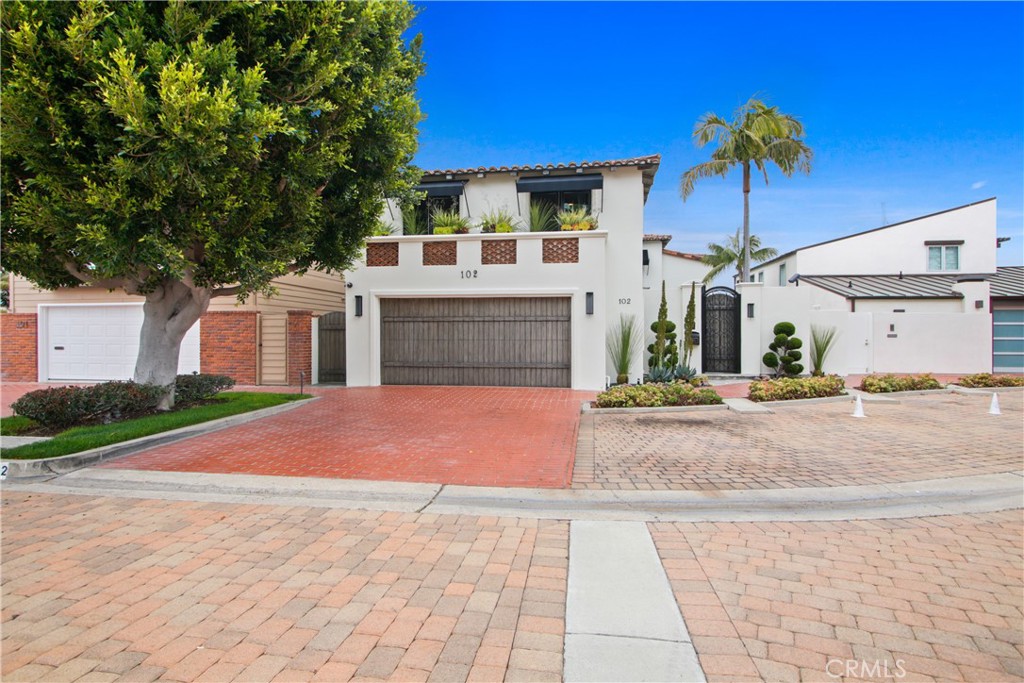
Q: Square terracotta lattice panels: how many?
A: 4